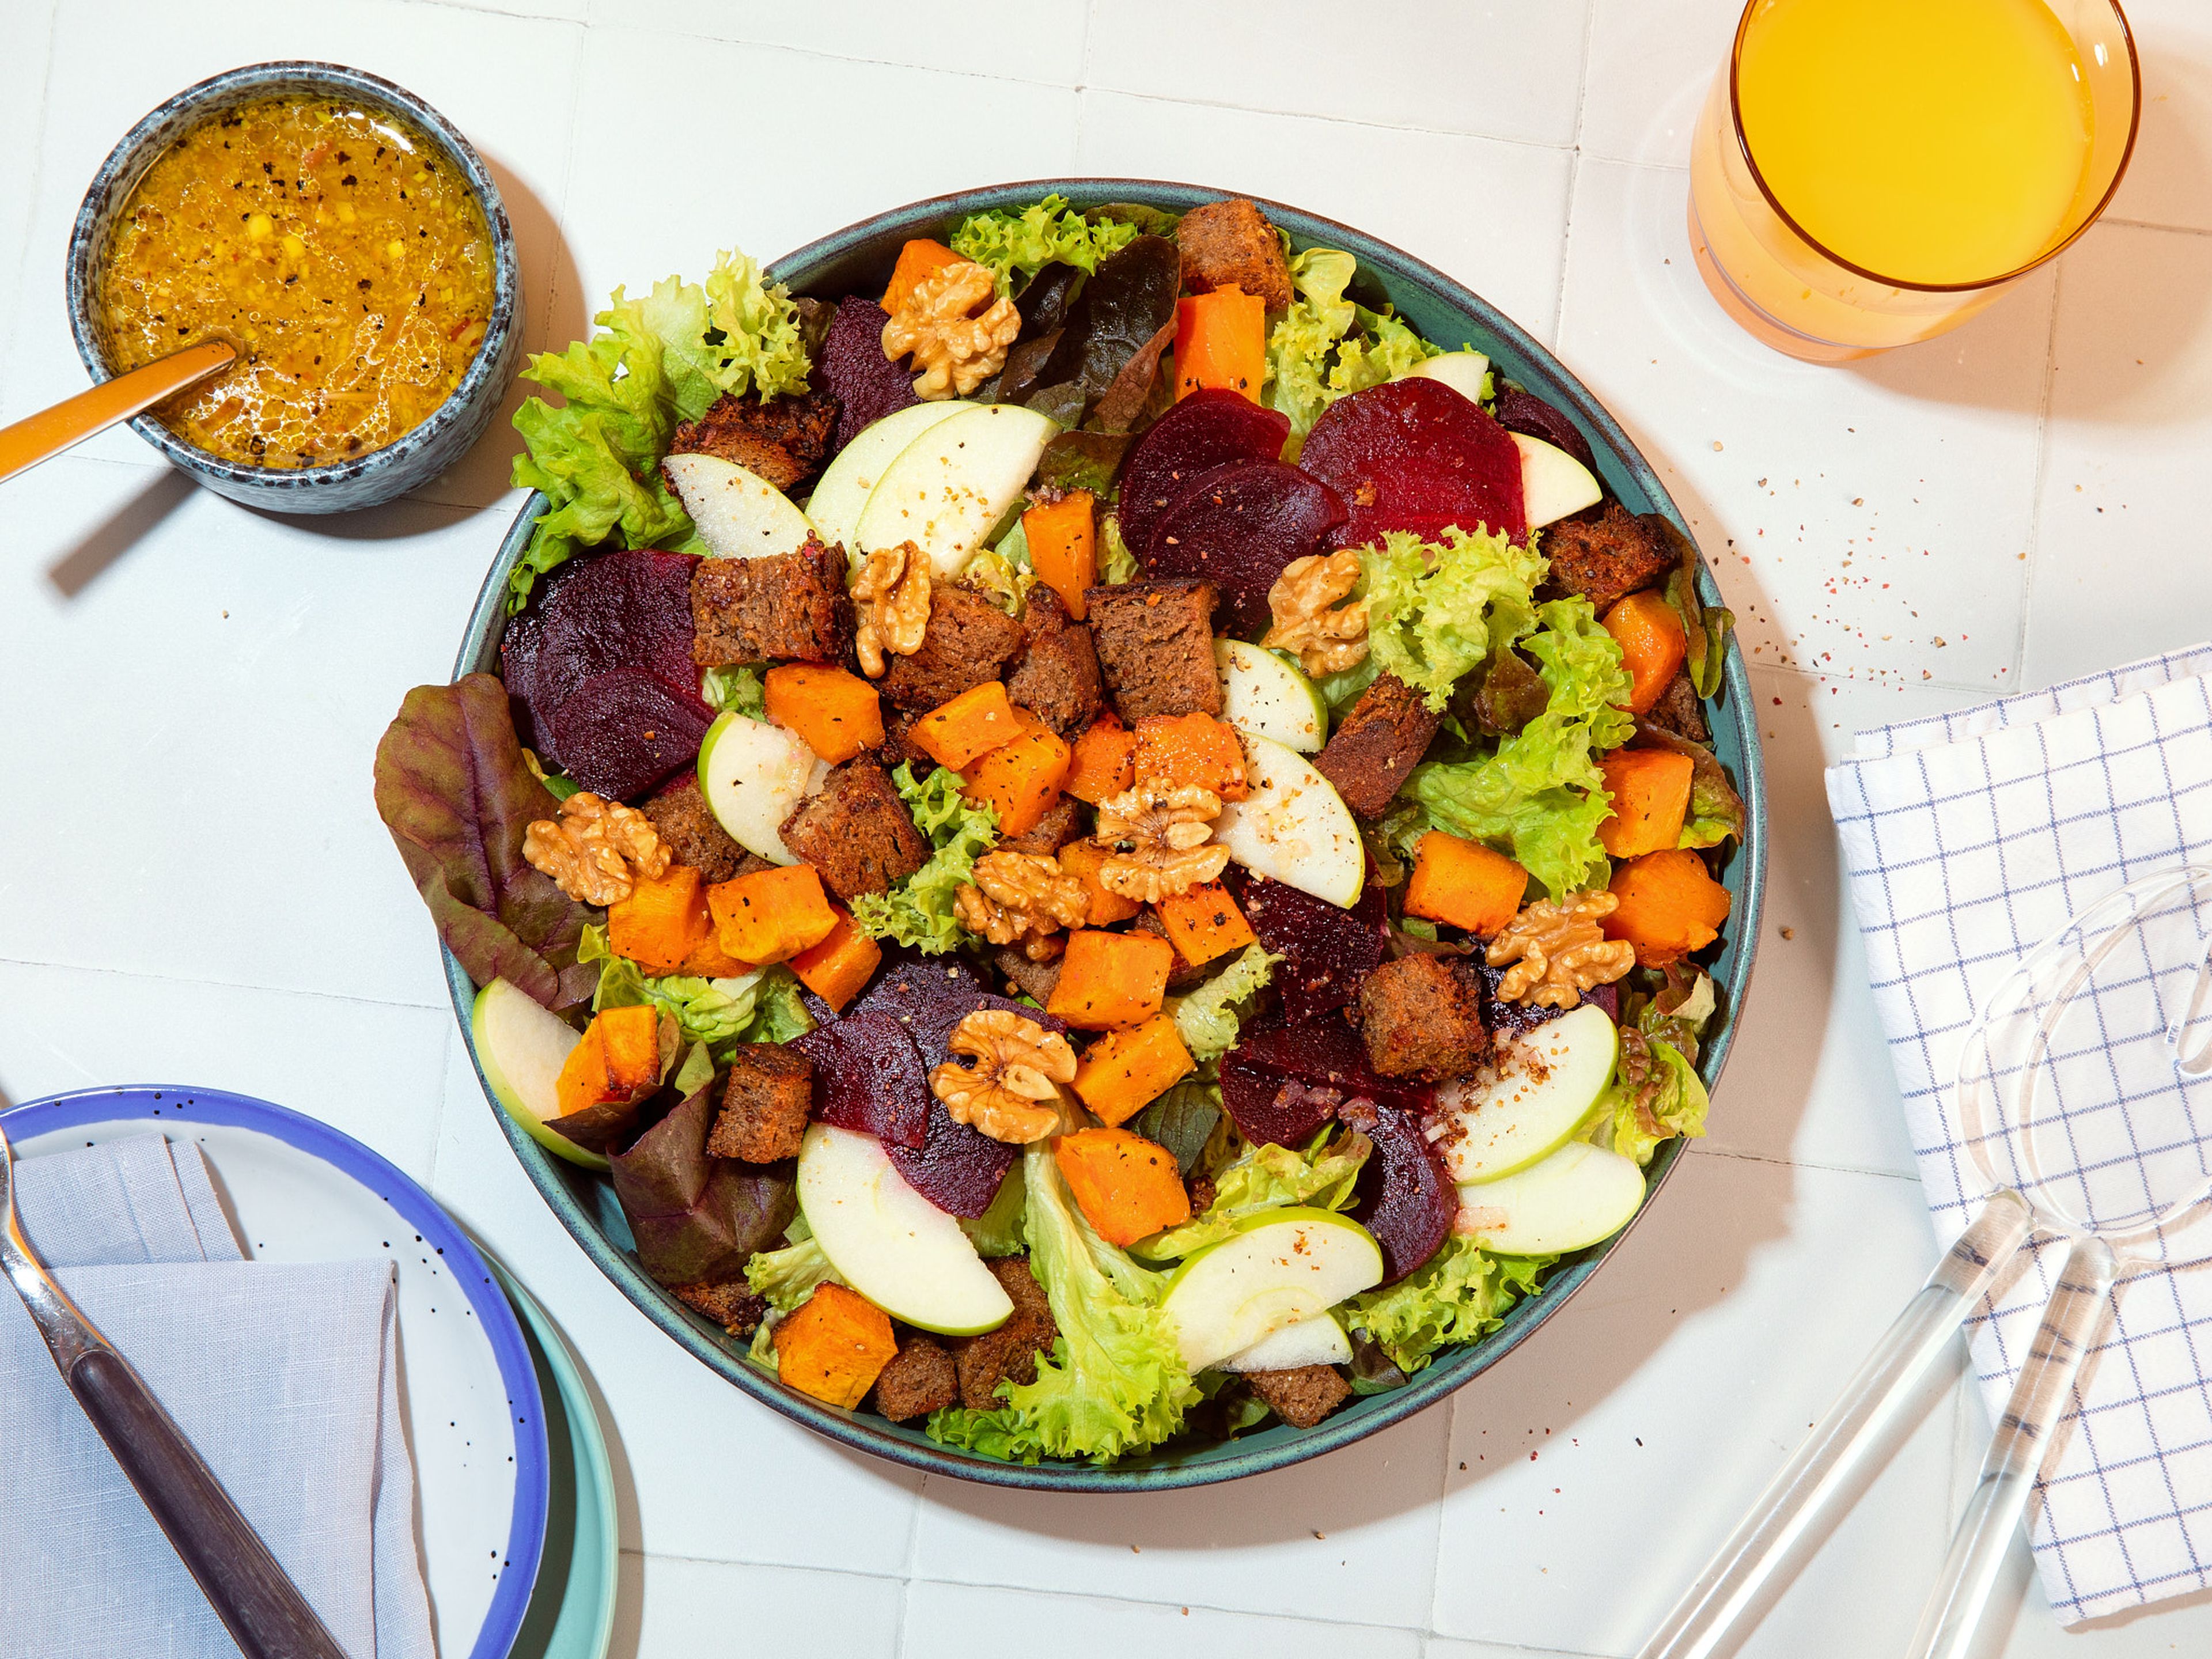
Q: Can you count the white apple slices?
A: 14